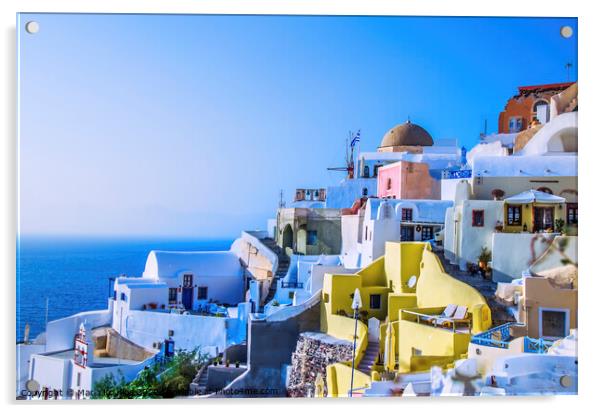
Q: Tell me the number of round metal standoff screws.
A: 4